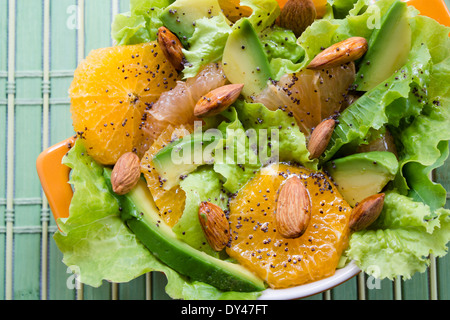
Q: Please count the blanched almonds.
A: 0